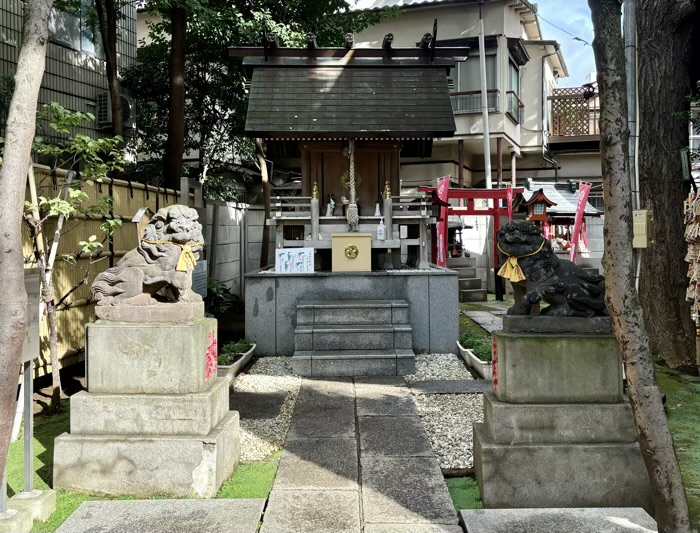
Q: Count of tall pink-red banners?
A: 3